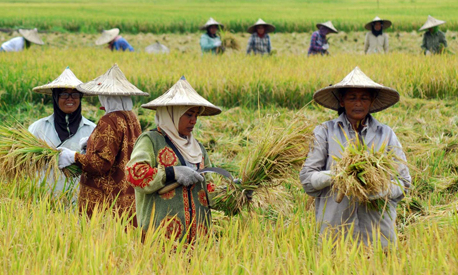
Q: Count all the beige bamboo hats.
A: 11